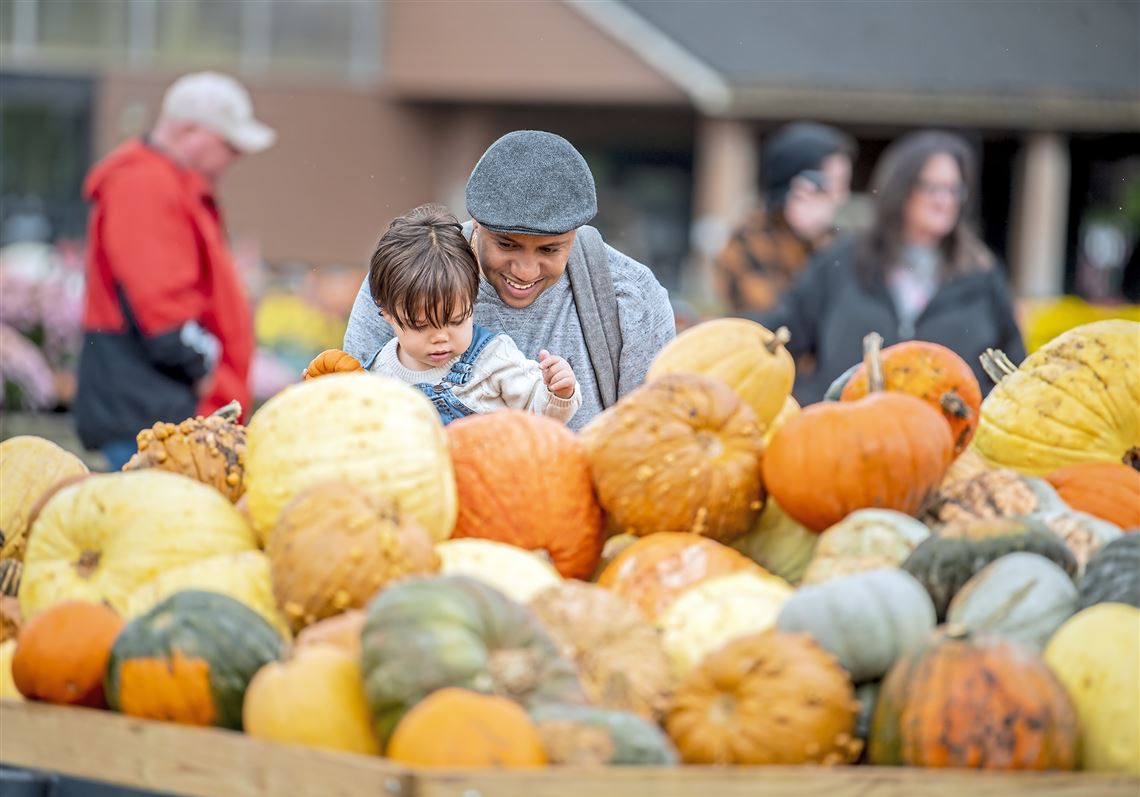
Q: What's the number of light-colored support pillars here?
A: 2